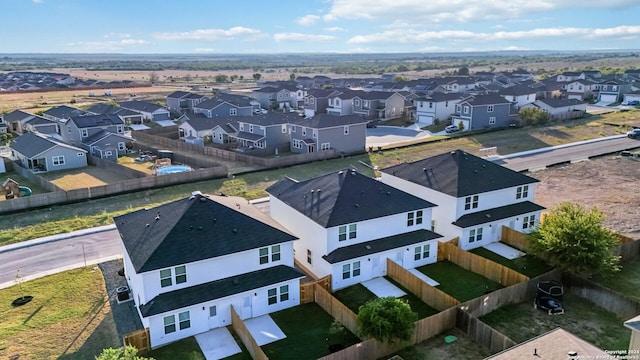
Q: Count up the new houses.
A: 3